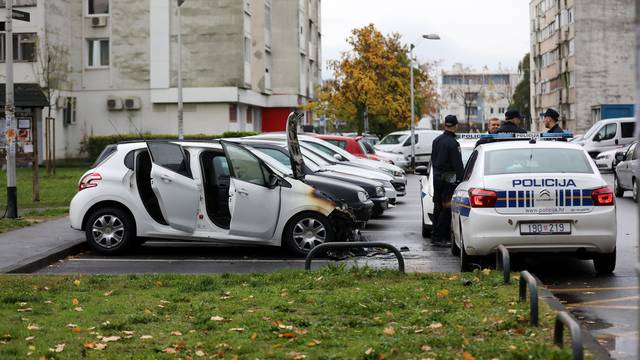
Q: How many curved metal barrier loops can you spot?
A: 4